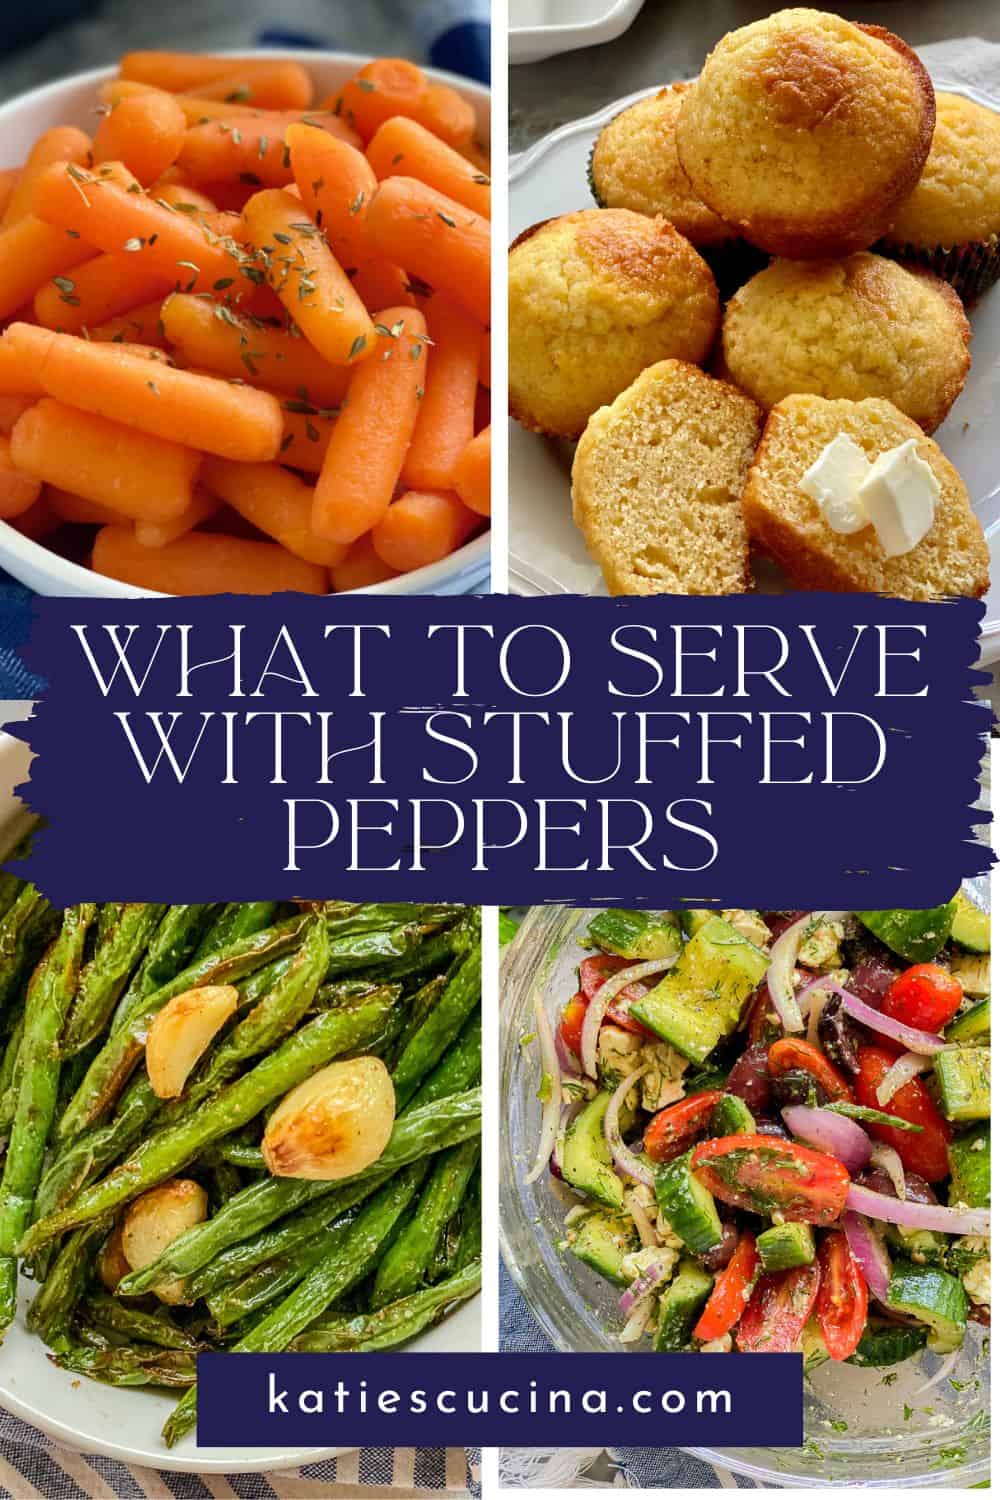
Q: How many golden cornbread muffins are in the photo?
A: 6